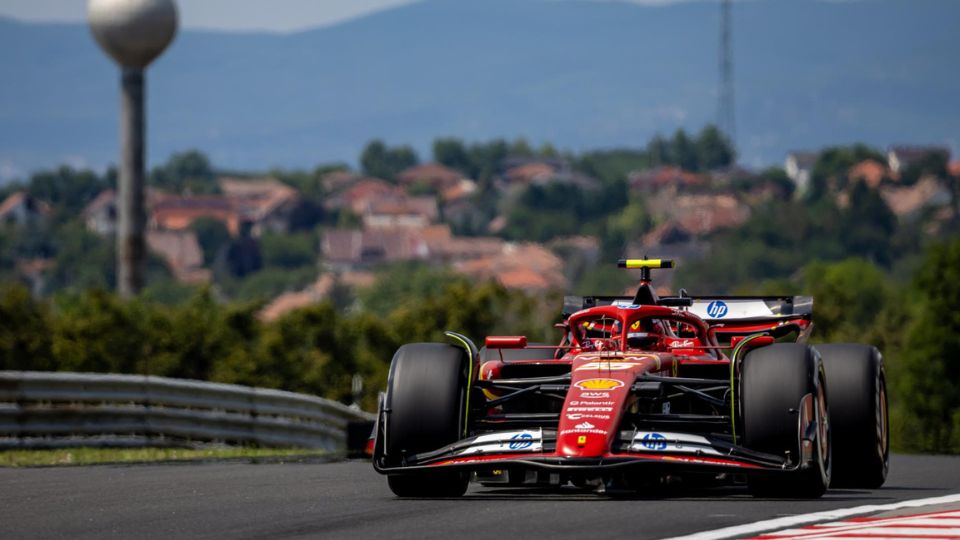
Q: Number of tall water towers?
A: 1